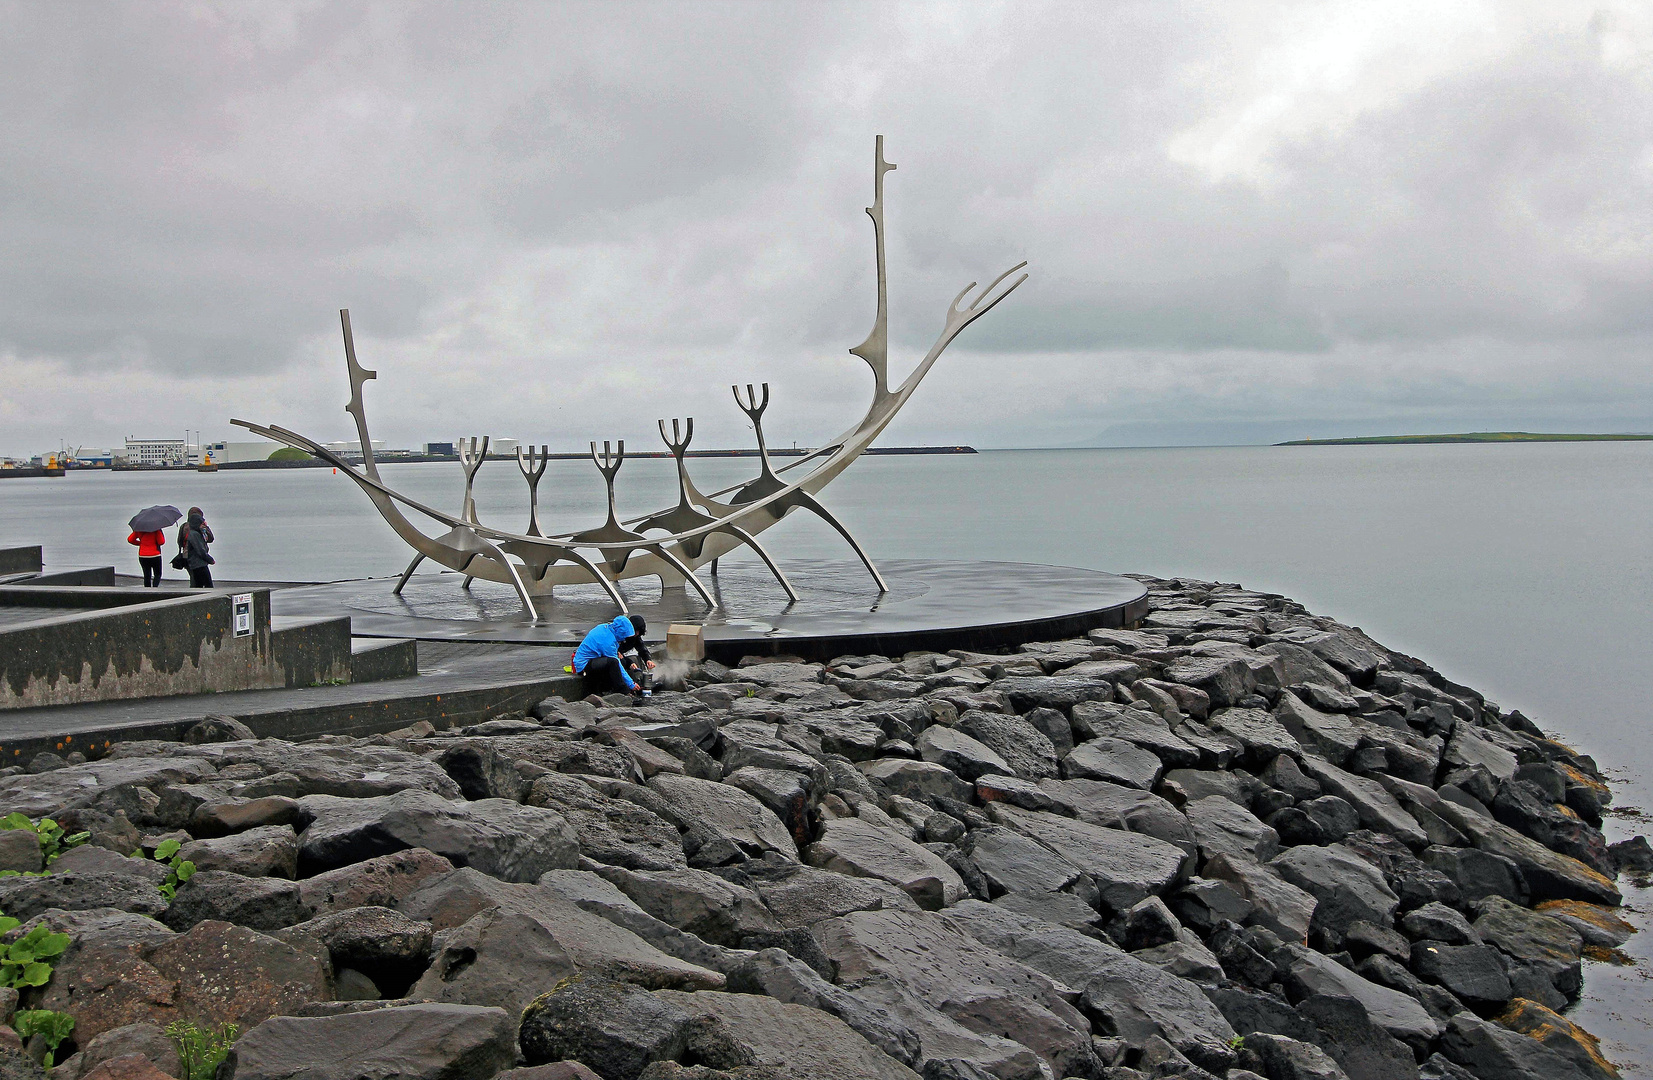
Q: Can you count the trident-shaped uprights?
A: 5